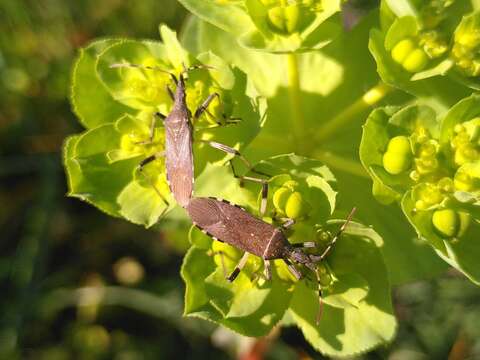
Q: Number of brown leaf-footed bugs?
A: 2